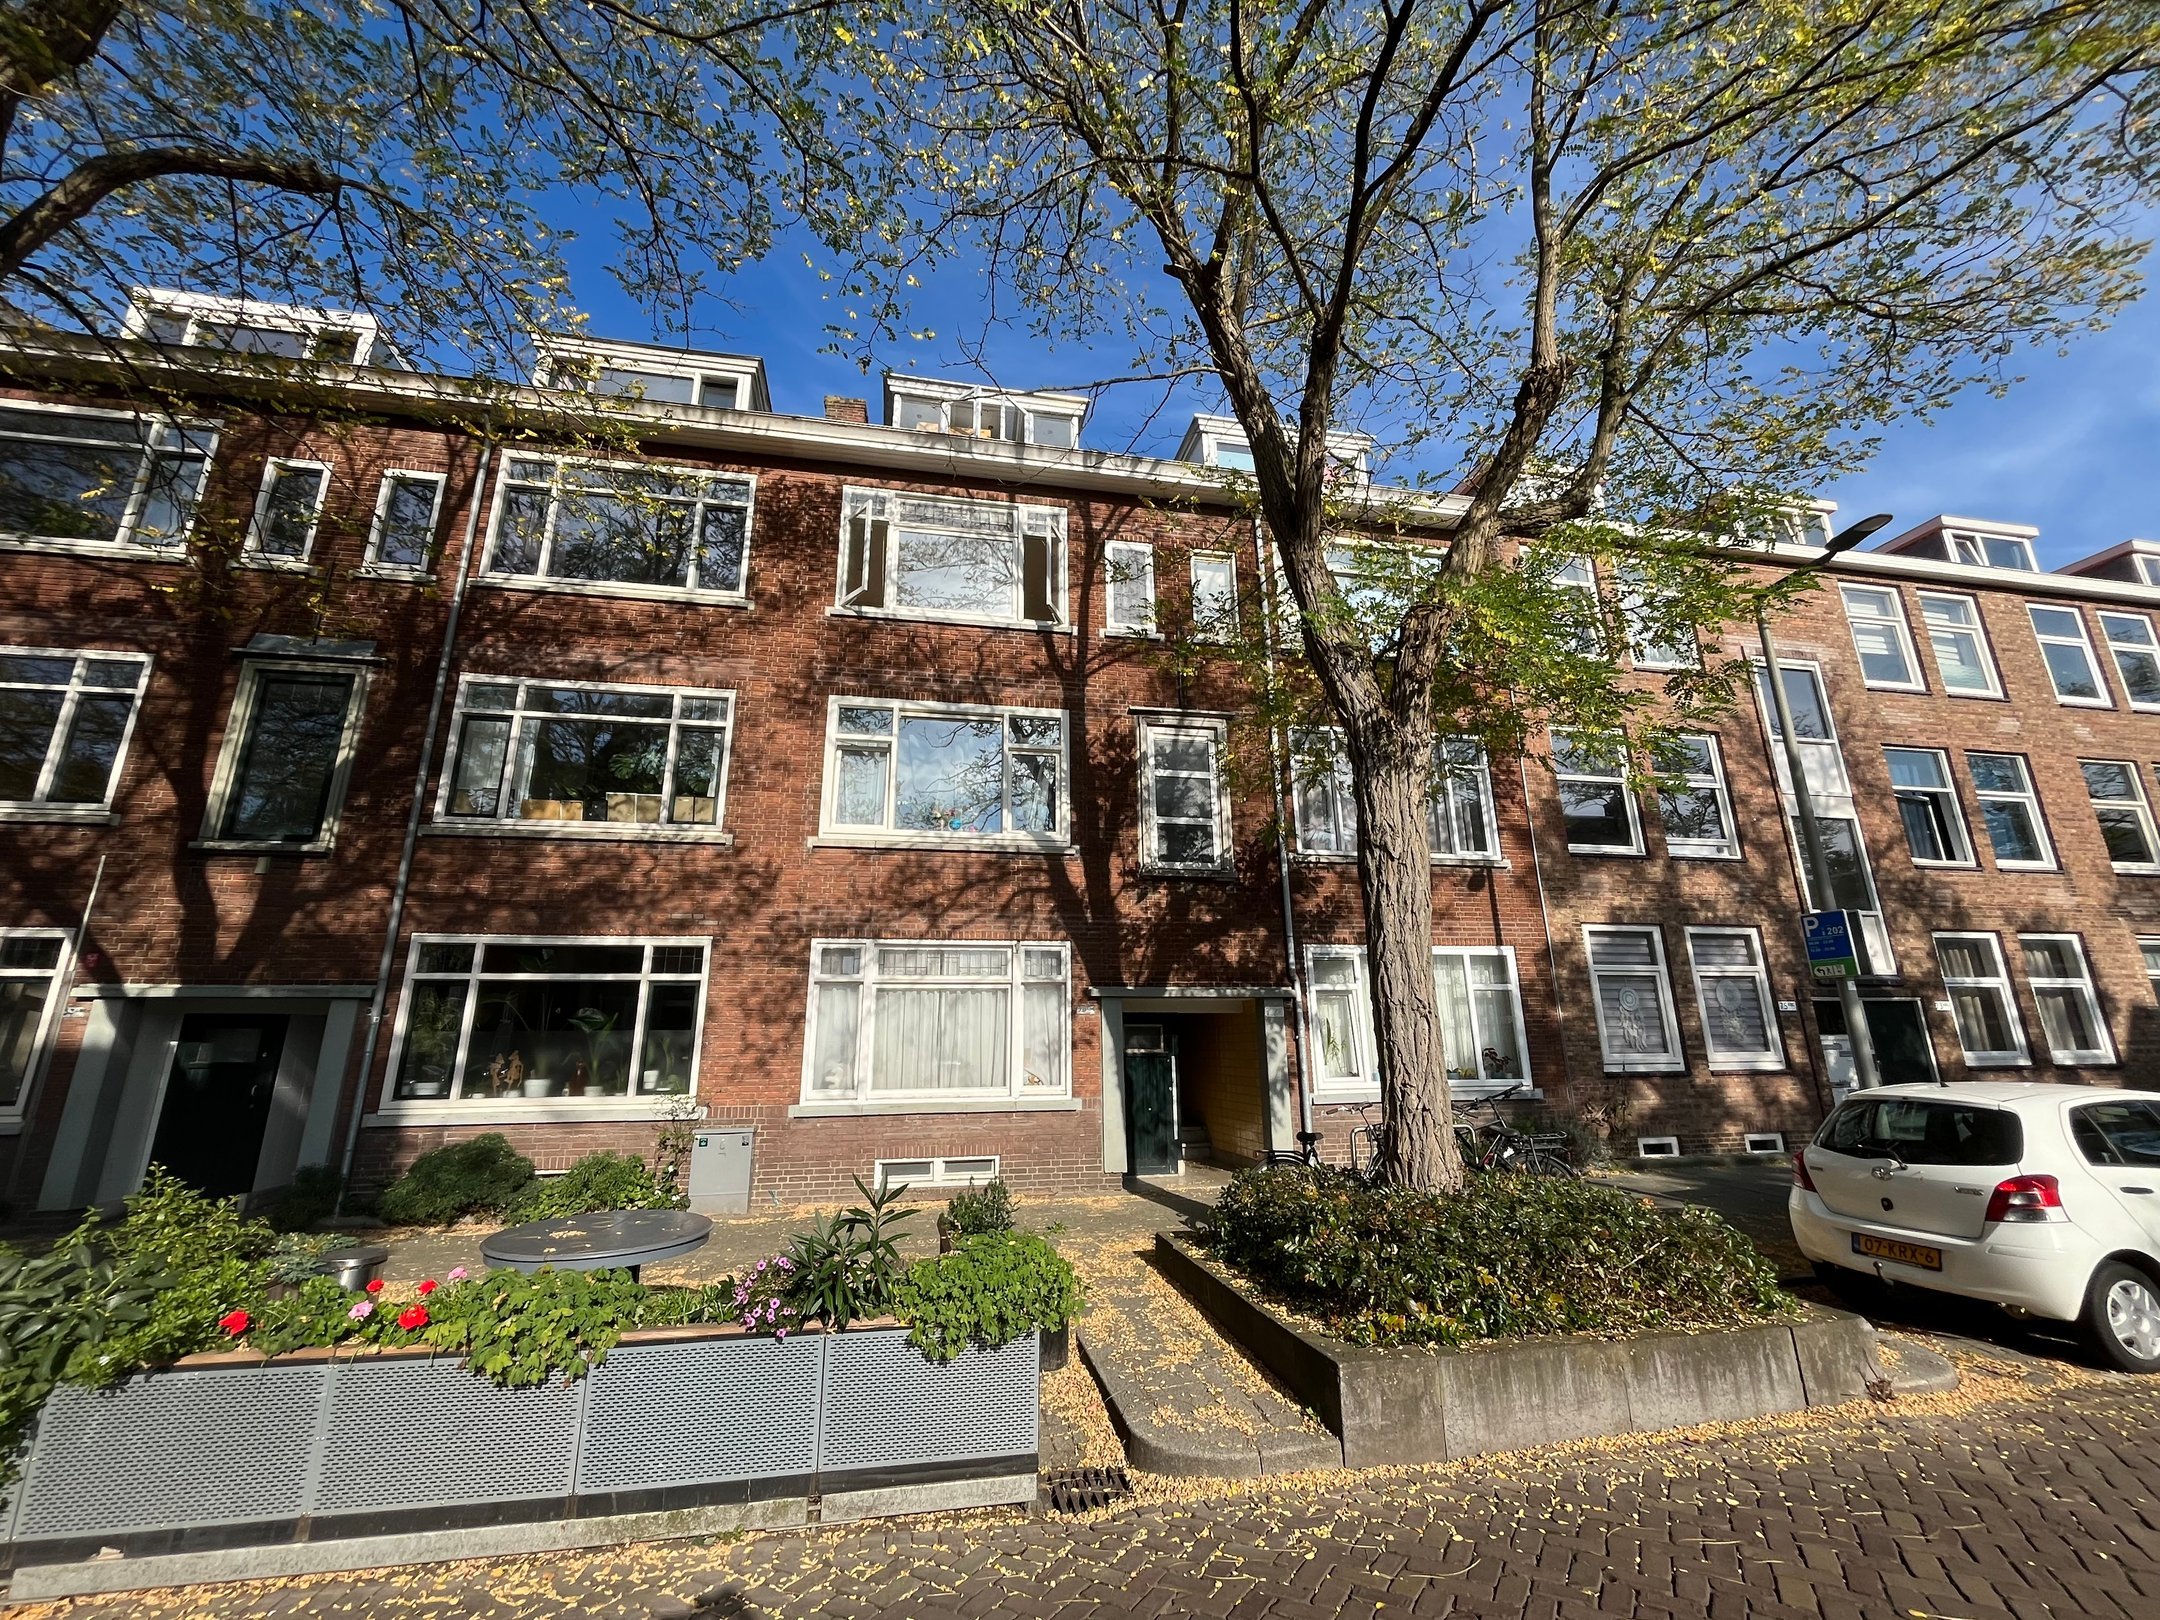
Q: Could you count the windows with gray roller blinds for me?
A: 2